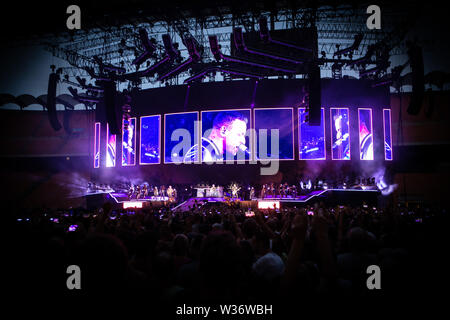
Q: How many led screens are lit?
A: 11